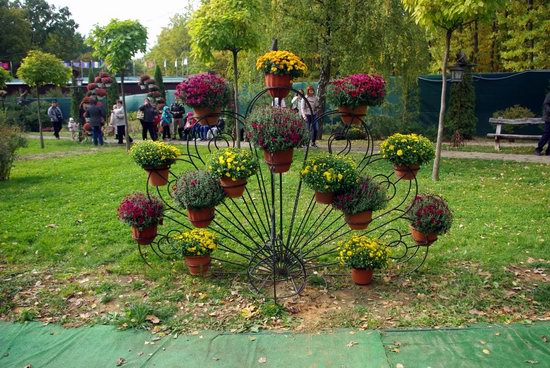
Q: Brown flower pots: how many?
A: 14